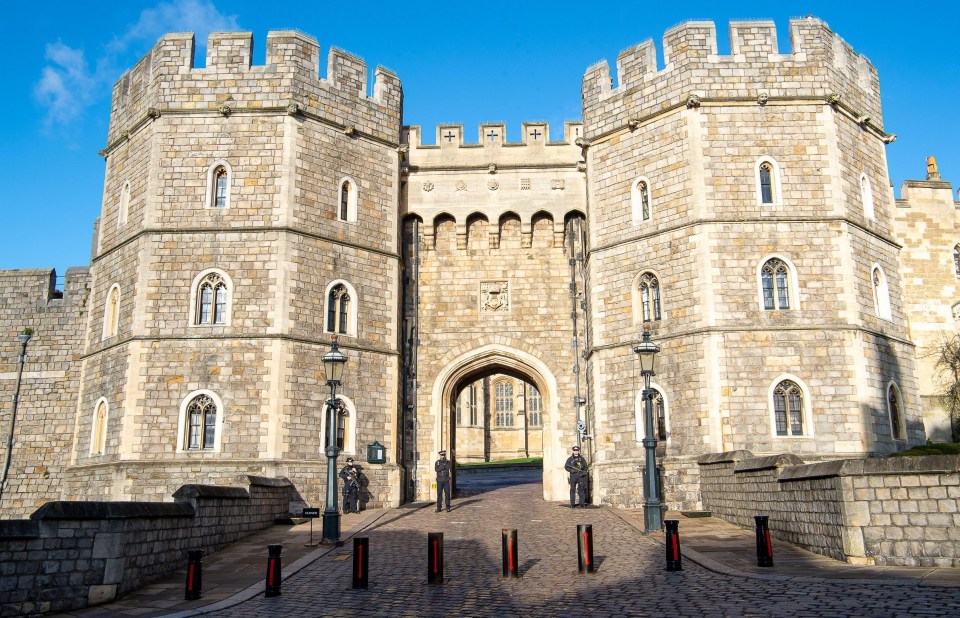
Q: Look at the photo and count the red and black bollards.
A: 8